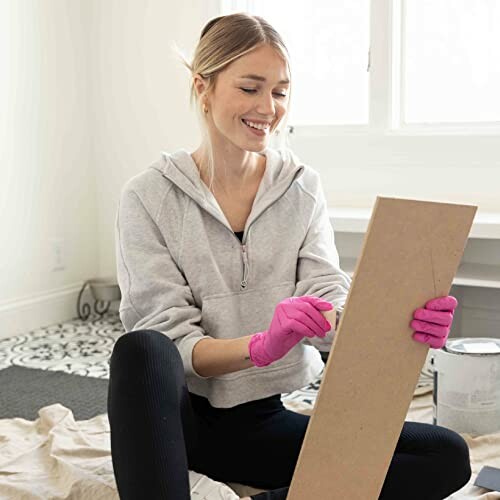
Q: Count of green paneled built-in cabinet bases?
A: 0